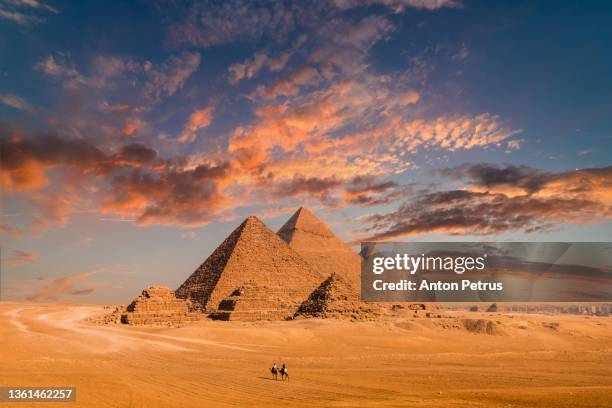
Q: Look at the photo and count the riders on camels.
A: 2